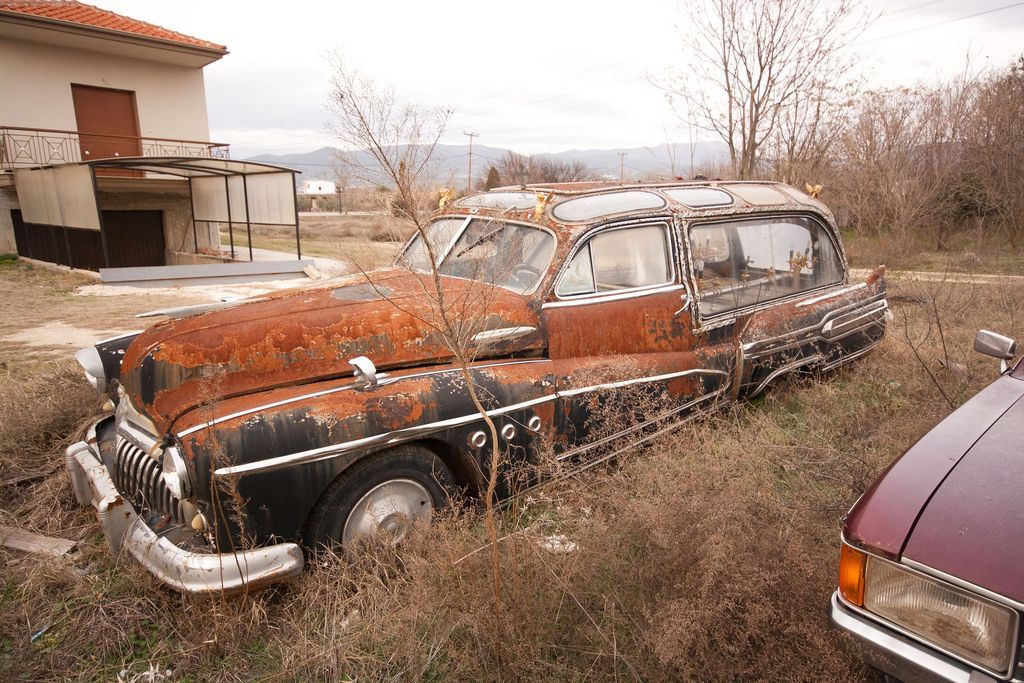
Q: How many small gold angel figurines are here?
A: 3